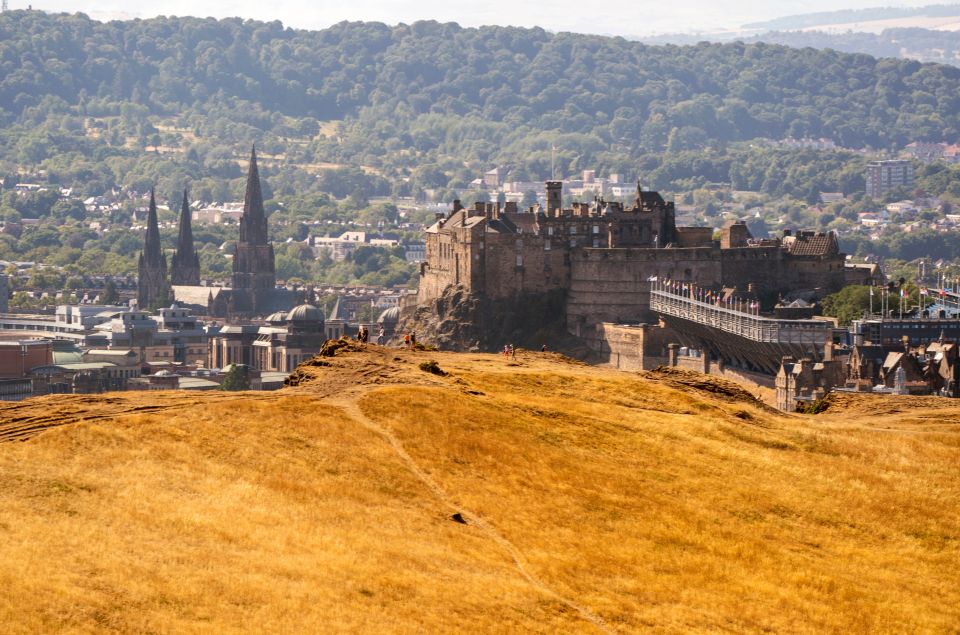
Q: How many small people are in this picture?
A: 8